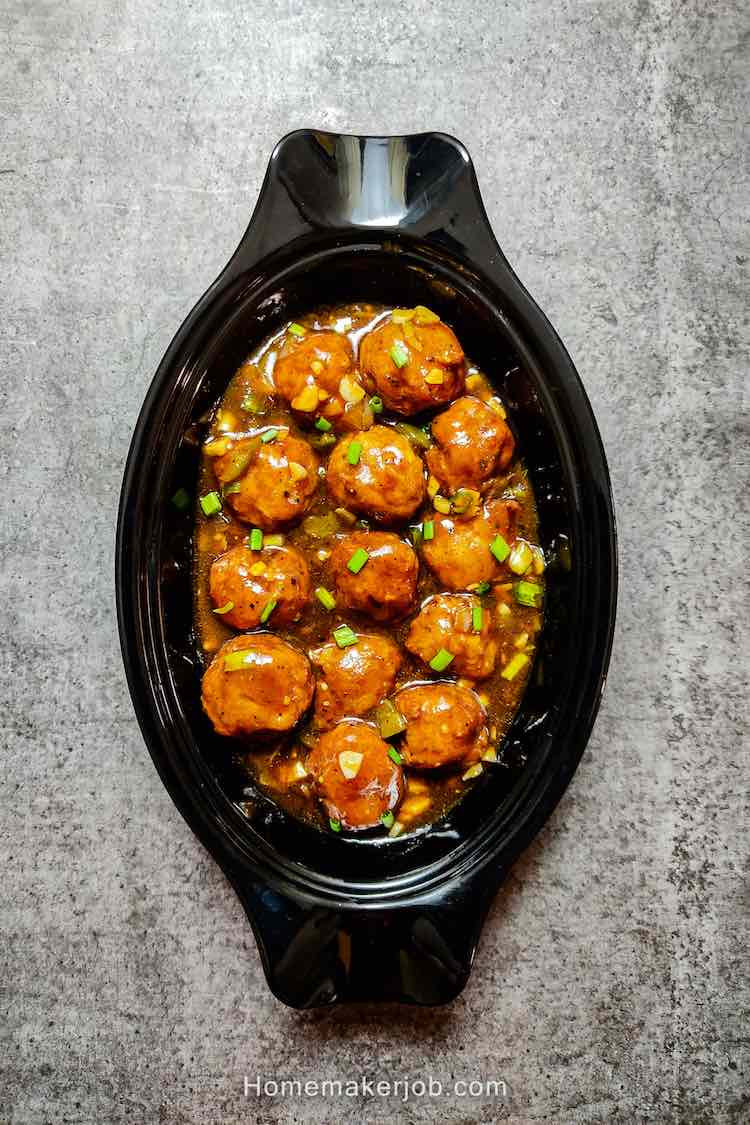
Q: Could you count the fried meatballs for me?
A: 13